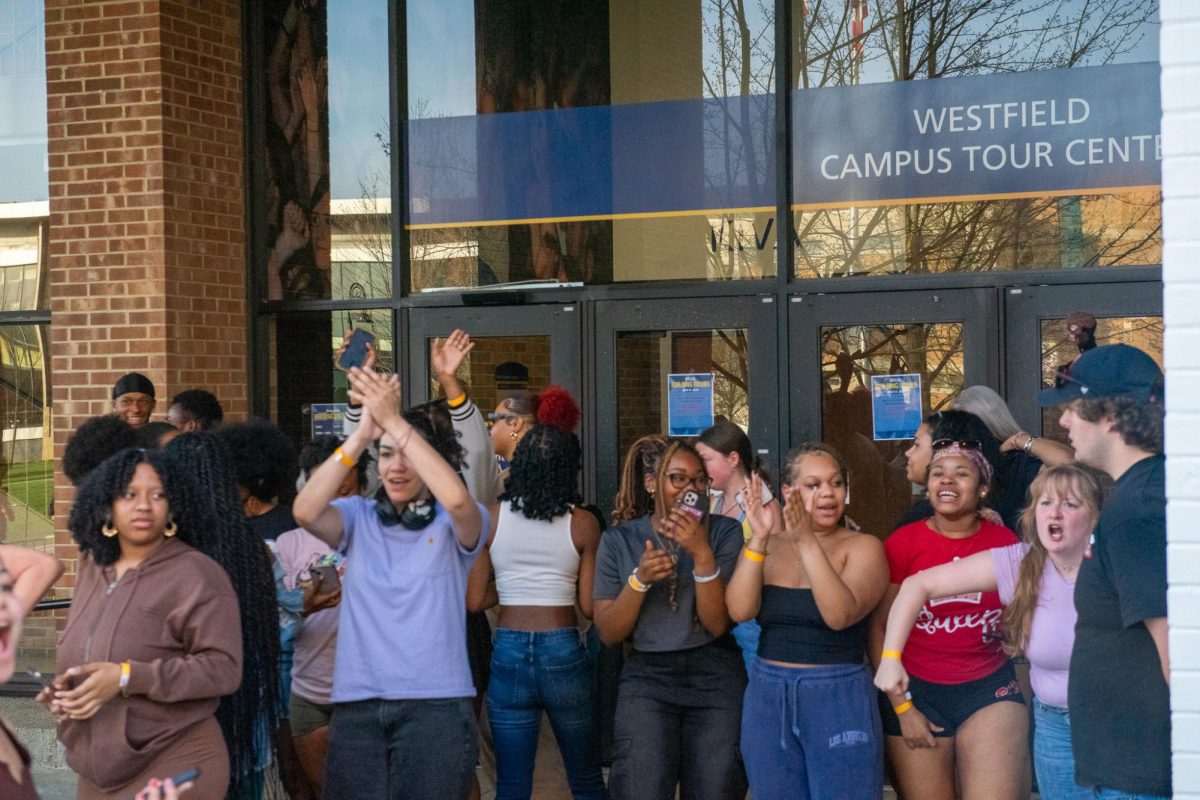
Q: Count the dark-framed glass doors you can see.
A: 4